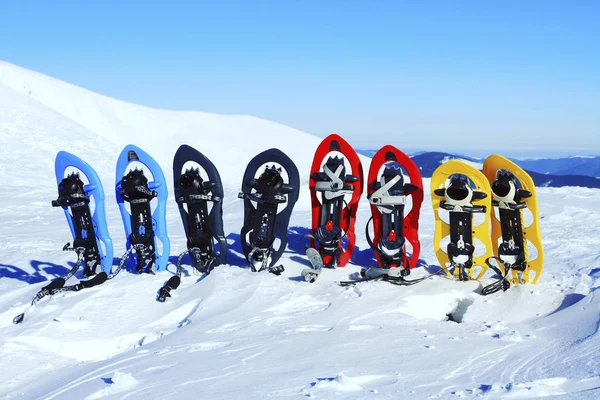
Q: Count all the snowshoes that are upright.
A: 8